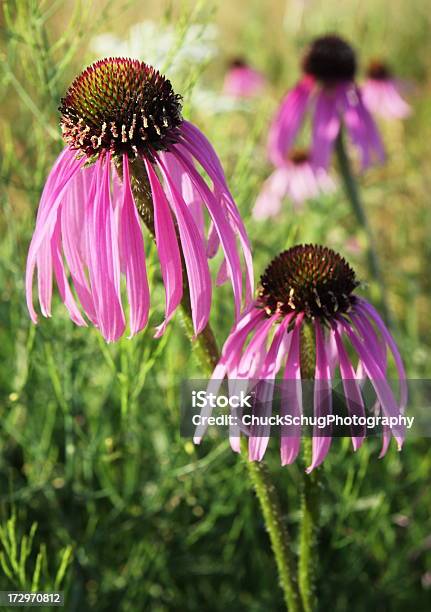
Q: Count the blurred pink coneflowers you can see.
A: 4